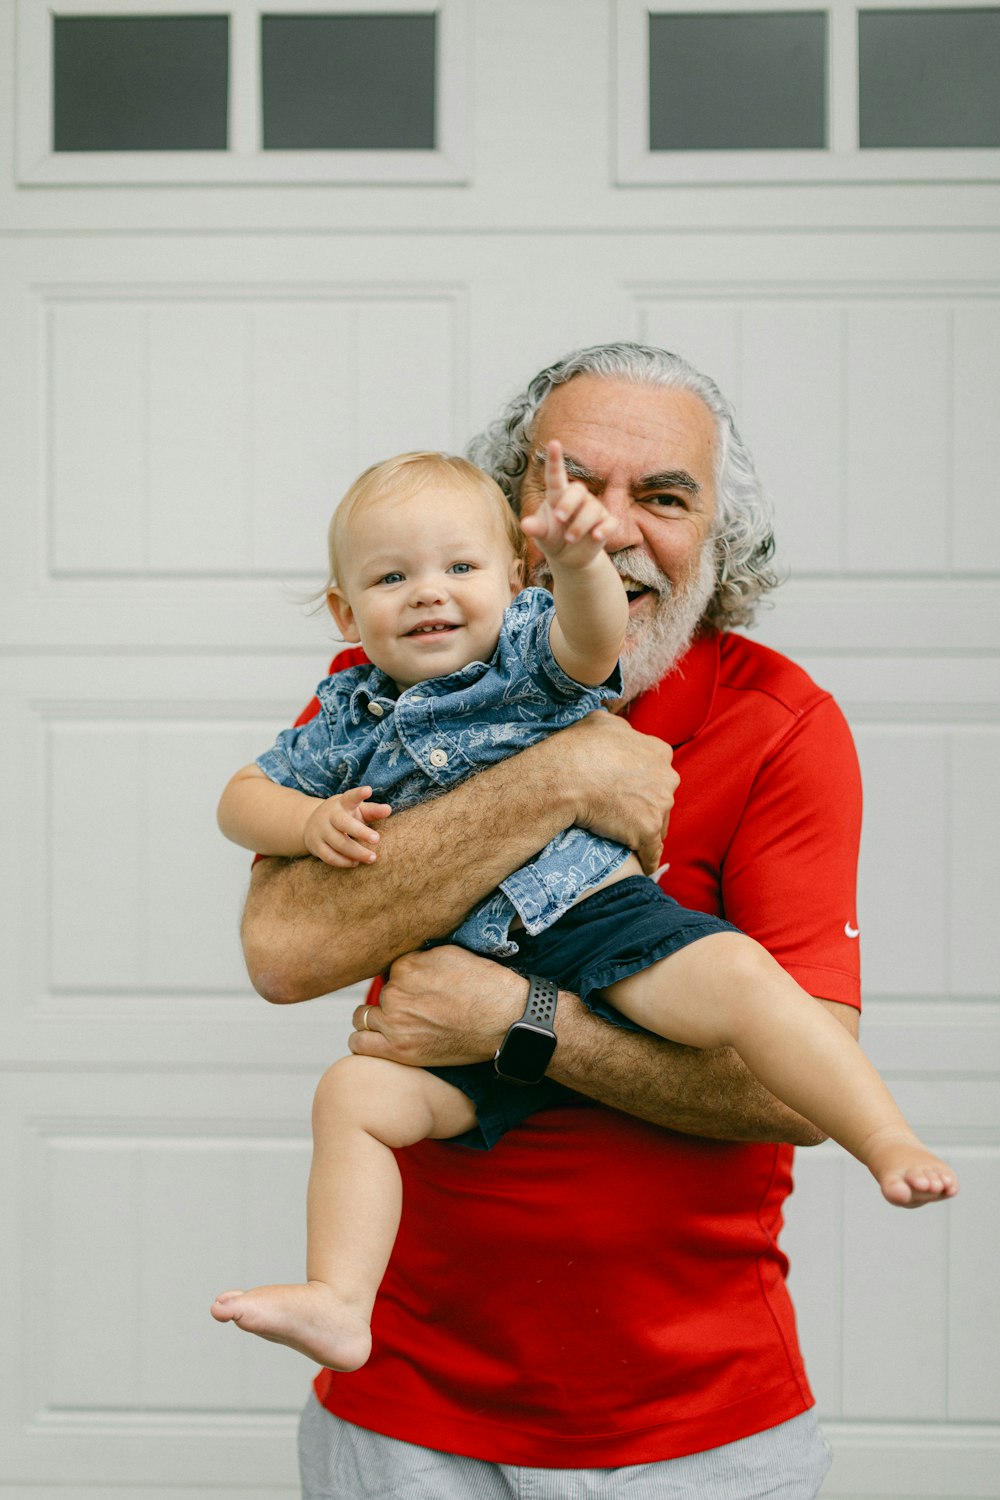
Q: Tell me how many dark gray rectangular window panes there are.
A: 4